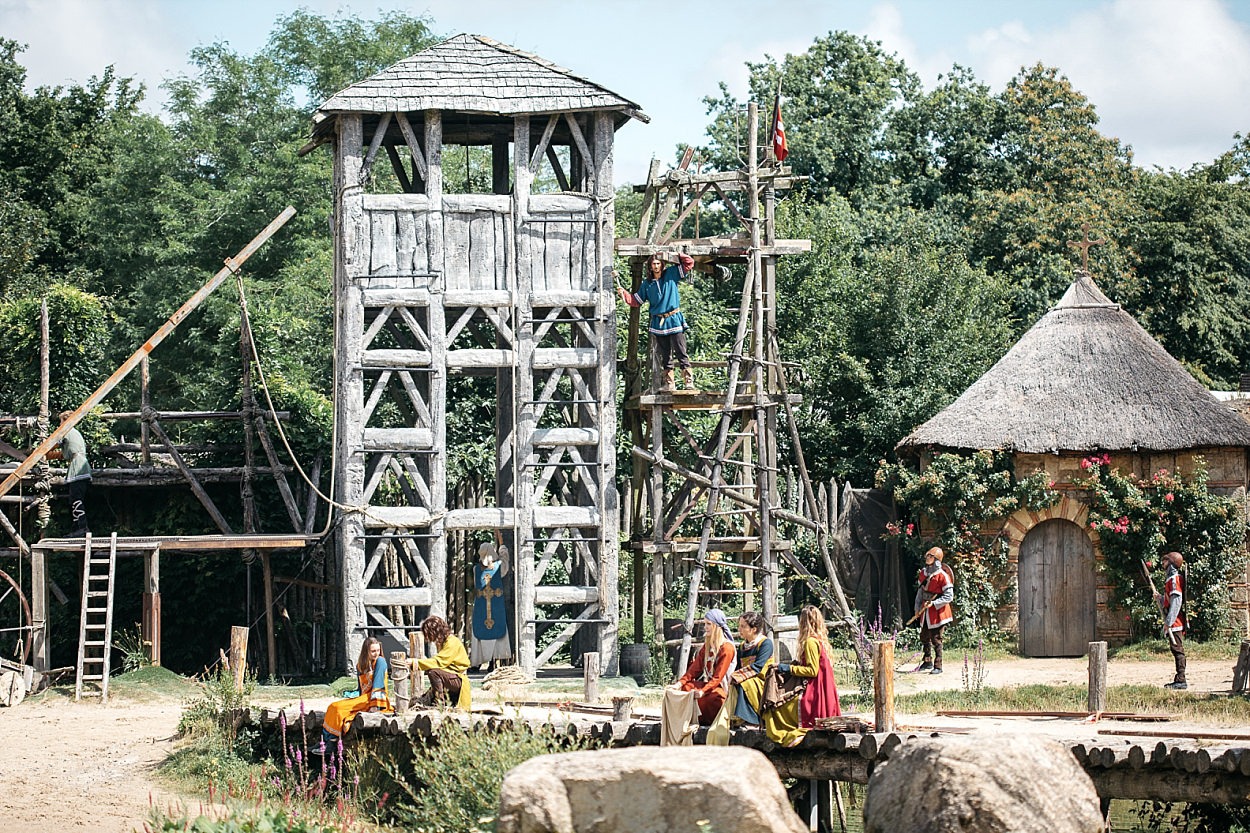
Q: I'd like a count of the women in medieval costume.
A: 4